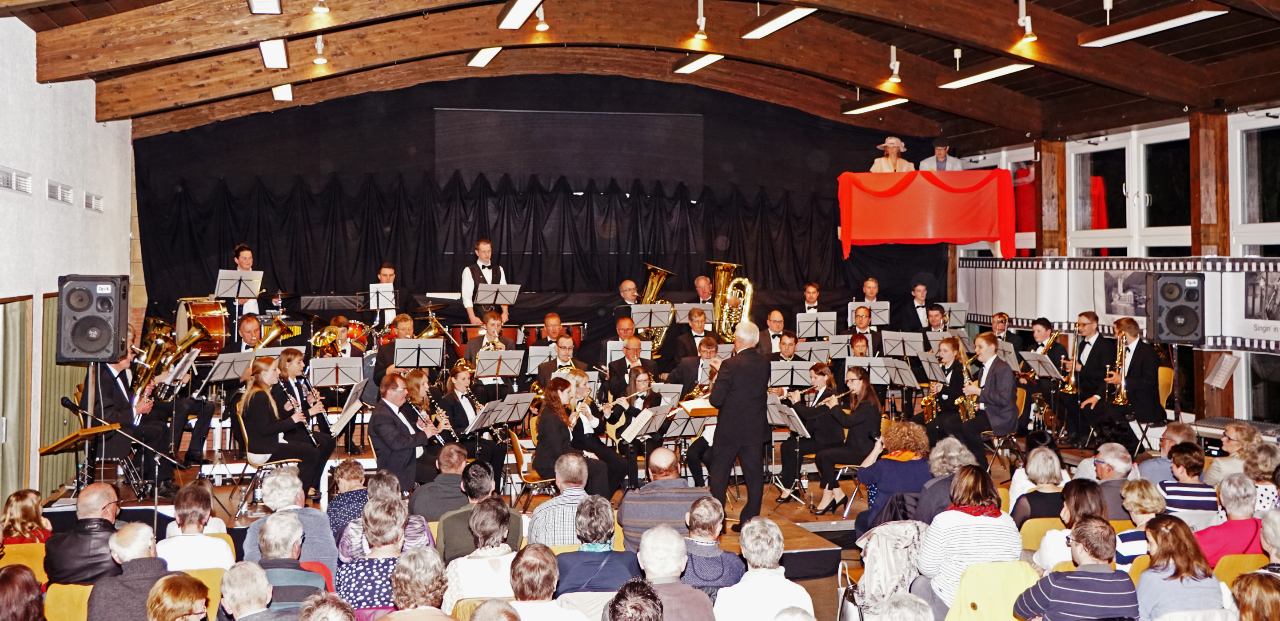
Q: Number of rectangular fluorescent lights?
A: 10